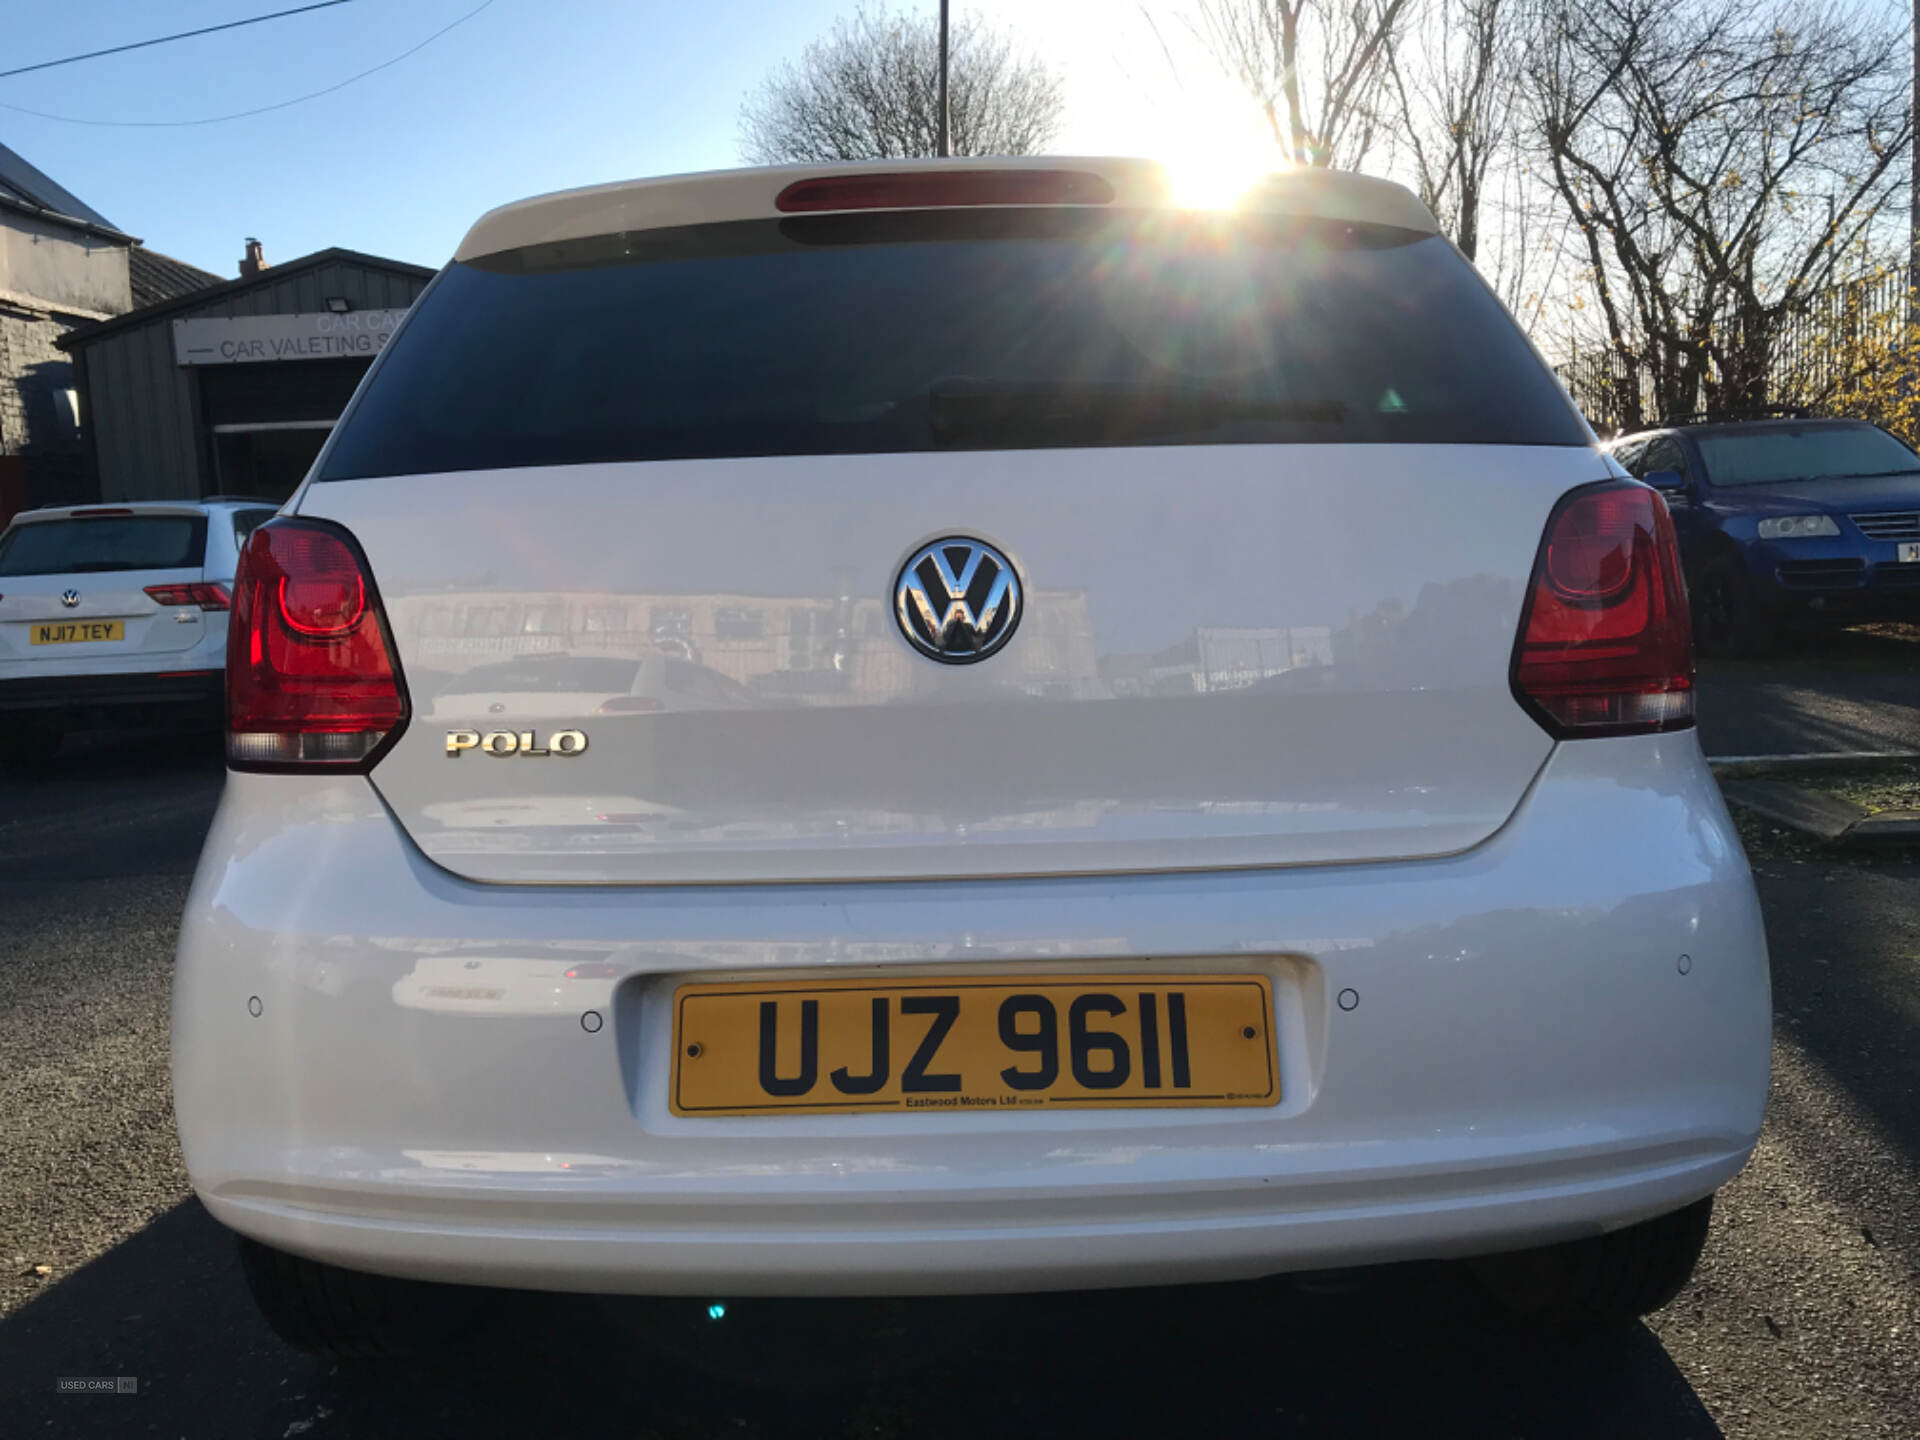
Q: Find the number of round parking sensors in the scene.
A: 4